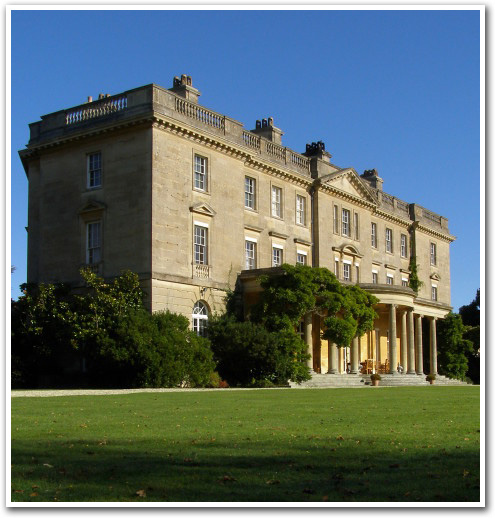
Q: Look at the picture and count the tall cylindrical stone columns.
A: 8